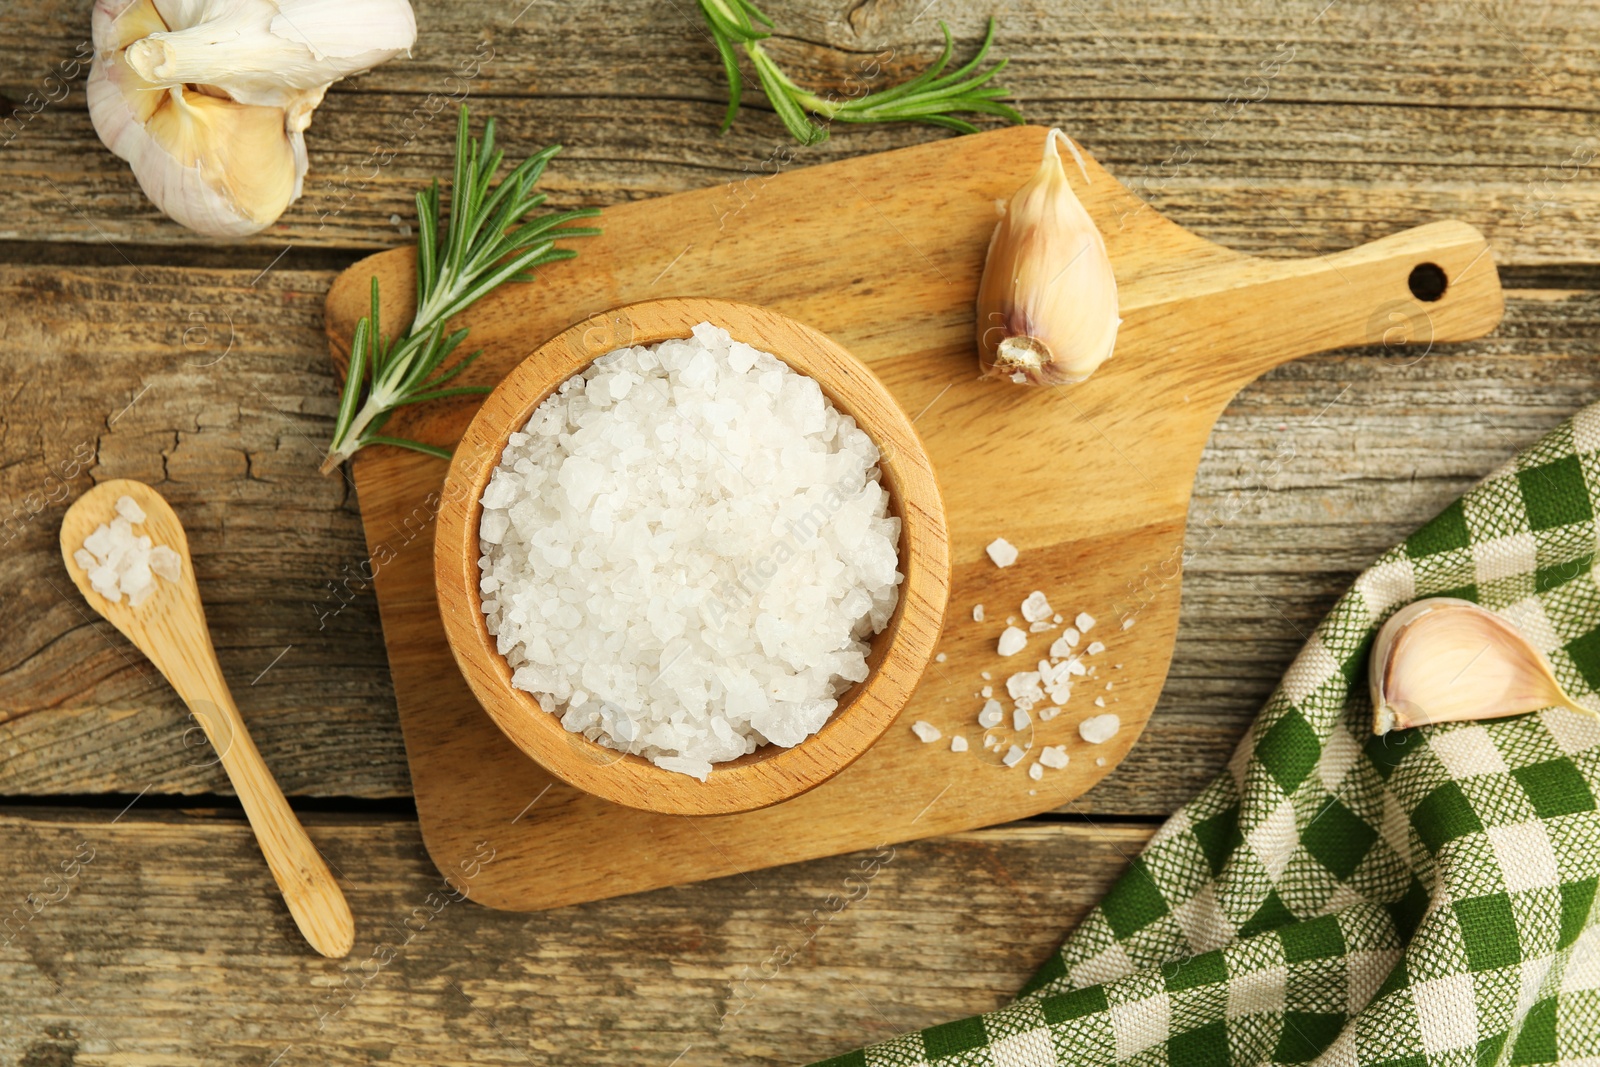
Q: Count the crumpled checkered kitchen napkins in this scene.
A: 1